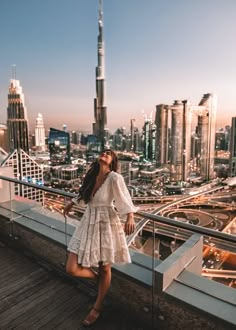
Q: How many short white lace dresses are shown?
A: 1